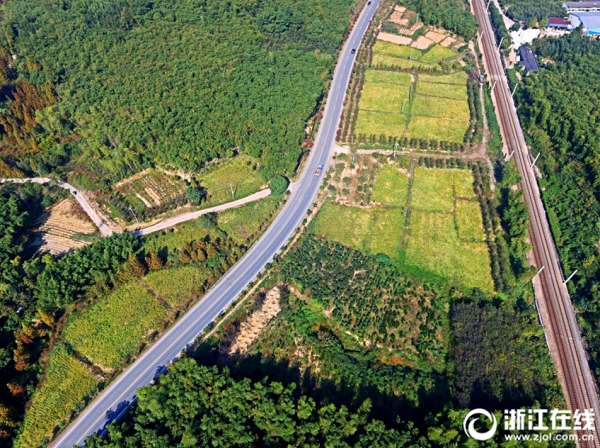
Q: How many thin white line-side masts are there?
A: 9